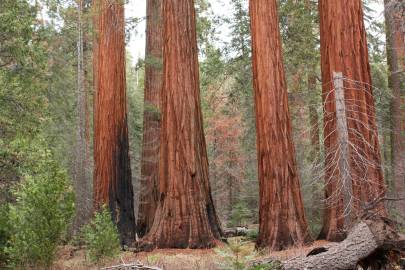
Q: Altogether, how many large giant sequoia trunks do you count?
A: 5